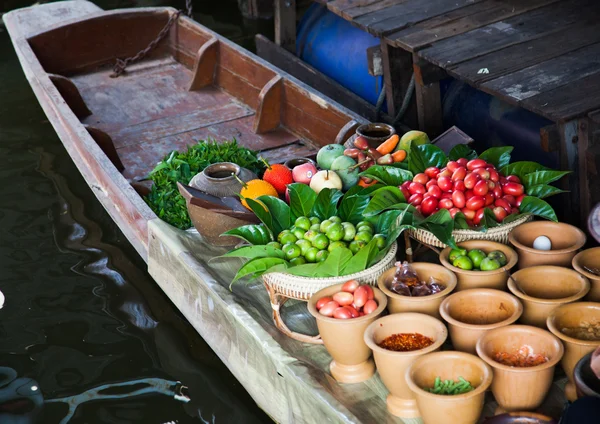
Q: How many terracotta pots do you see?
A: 11